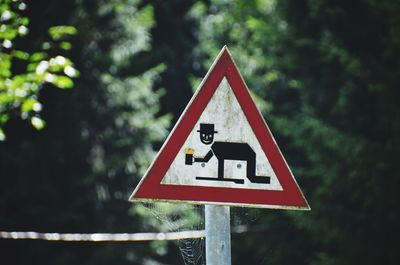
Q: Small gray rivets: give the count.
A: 2